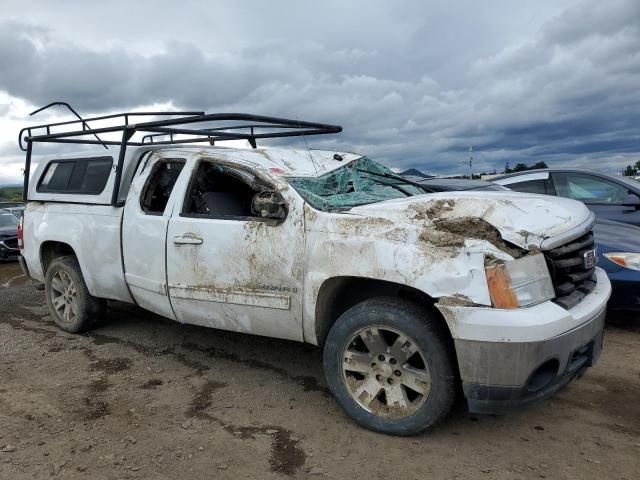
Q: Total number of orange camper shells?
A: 0